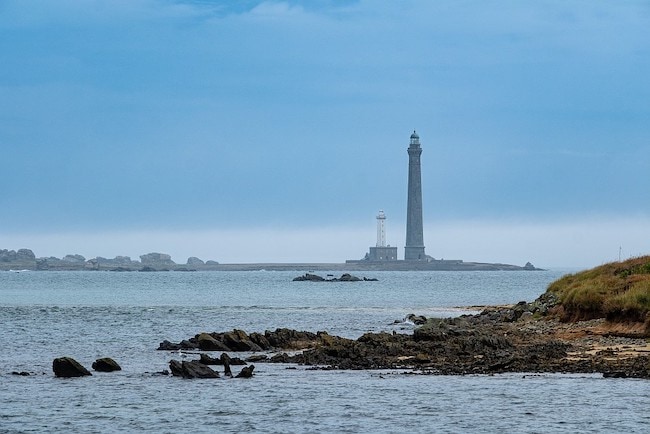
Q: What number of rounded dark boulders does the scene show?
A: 2